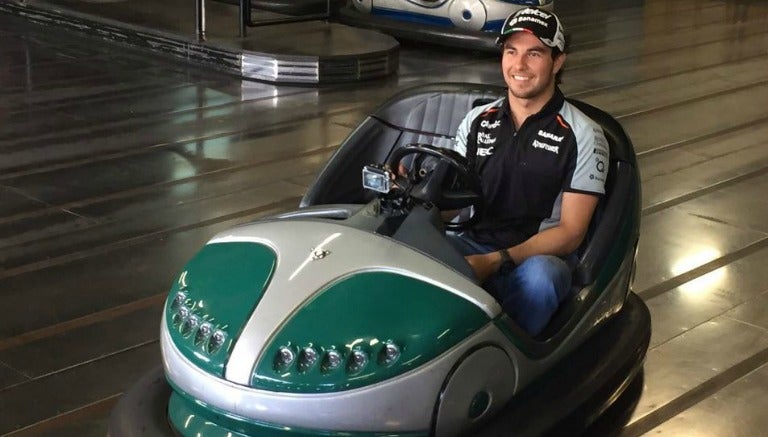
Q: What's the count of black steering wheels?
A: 1